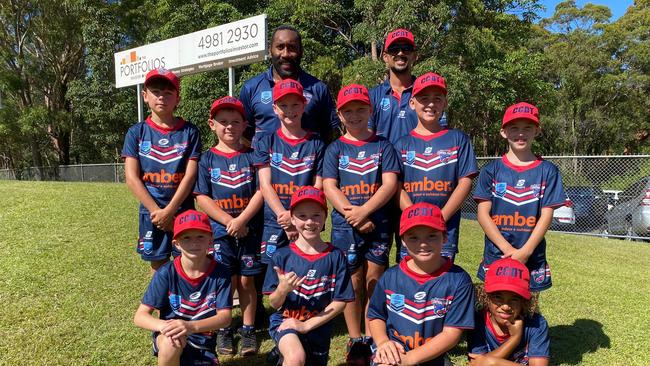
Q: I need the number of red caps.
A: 11